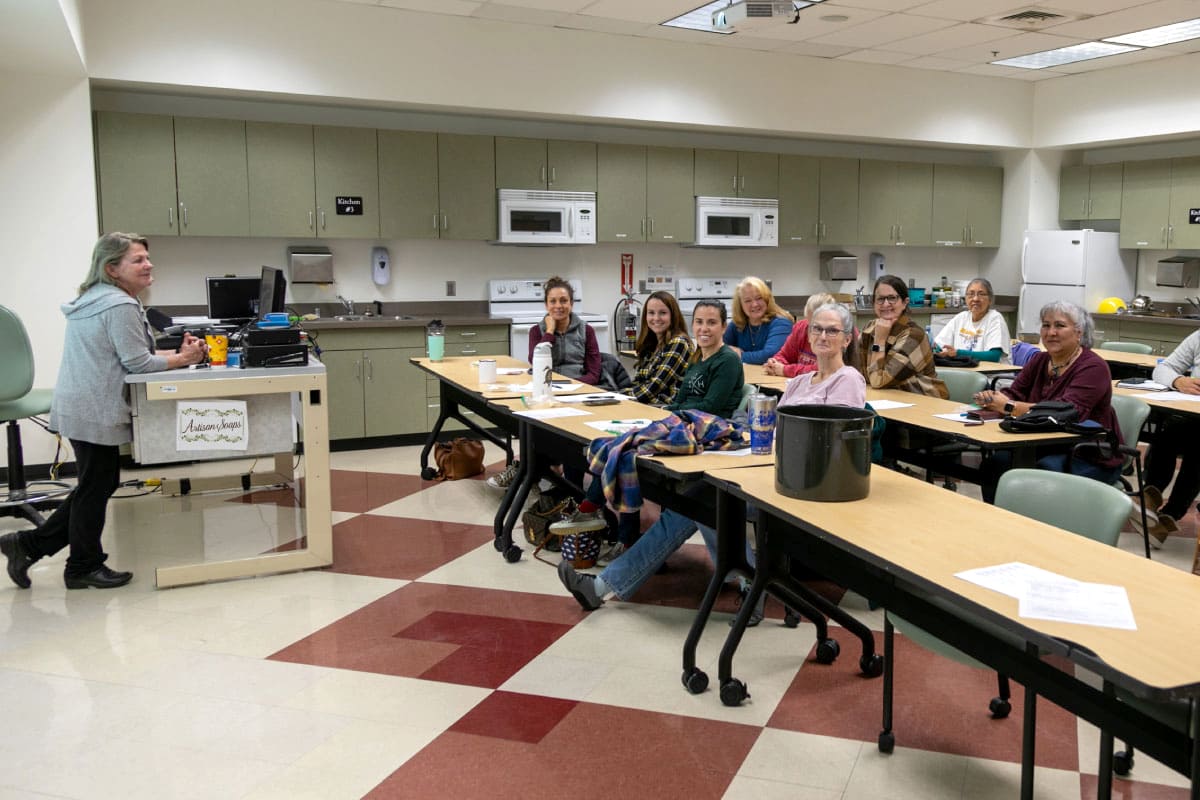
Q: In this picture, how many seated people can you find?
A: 10